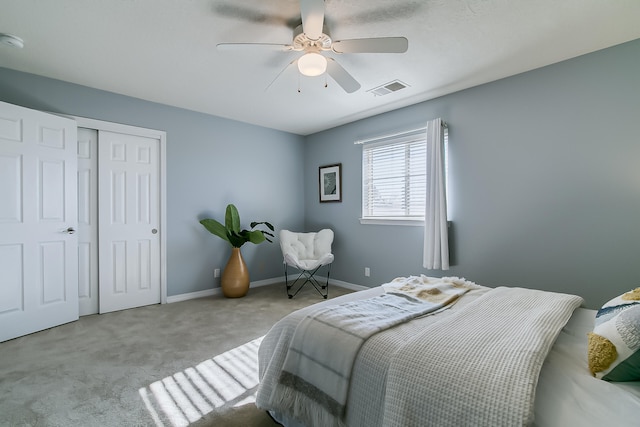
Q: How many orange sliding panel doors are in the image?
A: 0